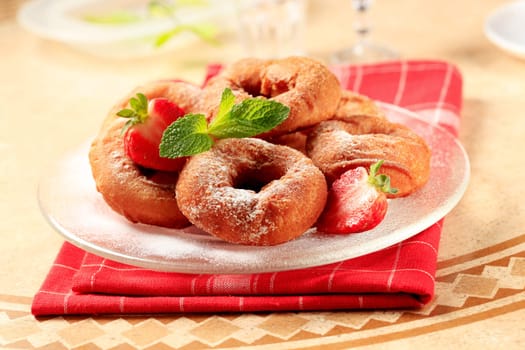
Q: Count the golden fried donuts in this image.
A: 5